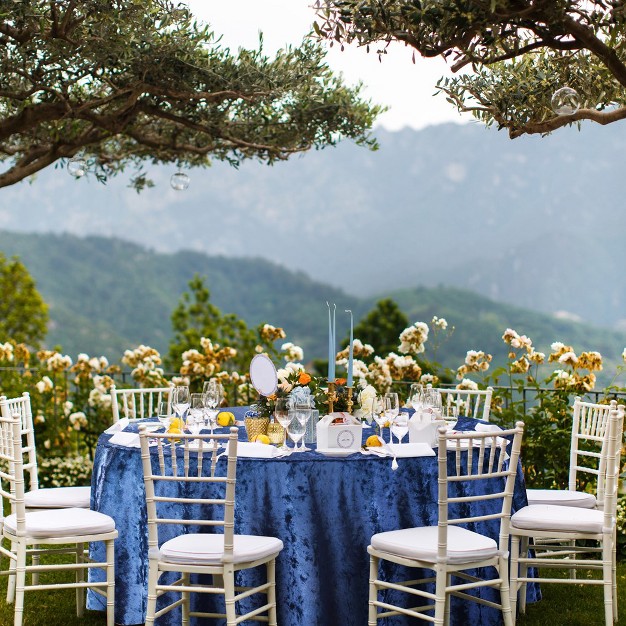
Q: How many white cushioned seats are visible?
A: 6